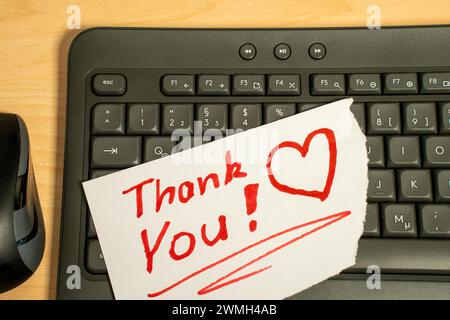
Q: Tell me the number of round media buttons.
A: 3